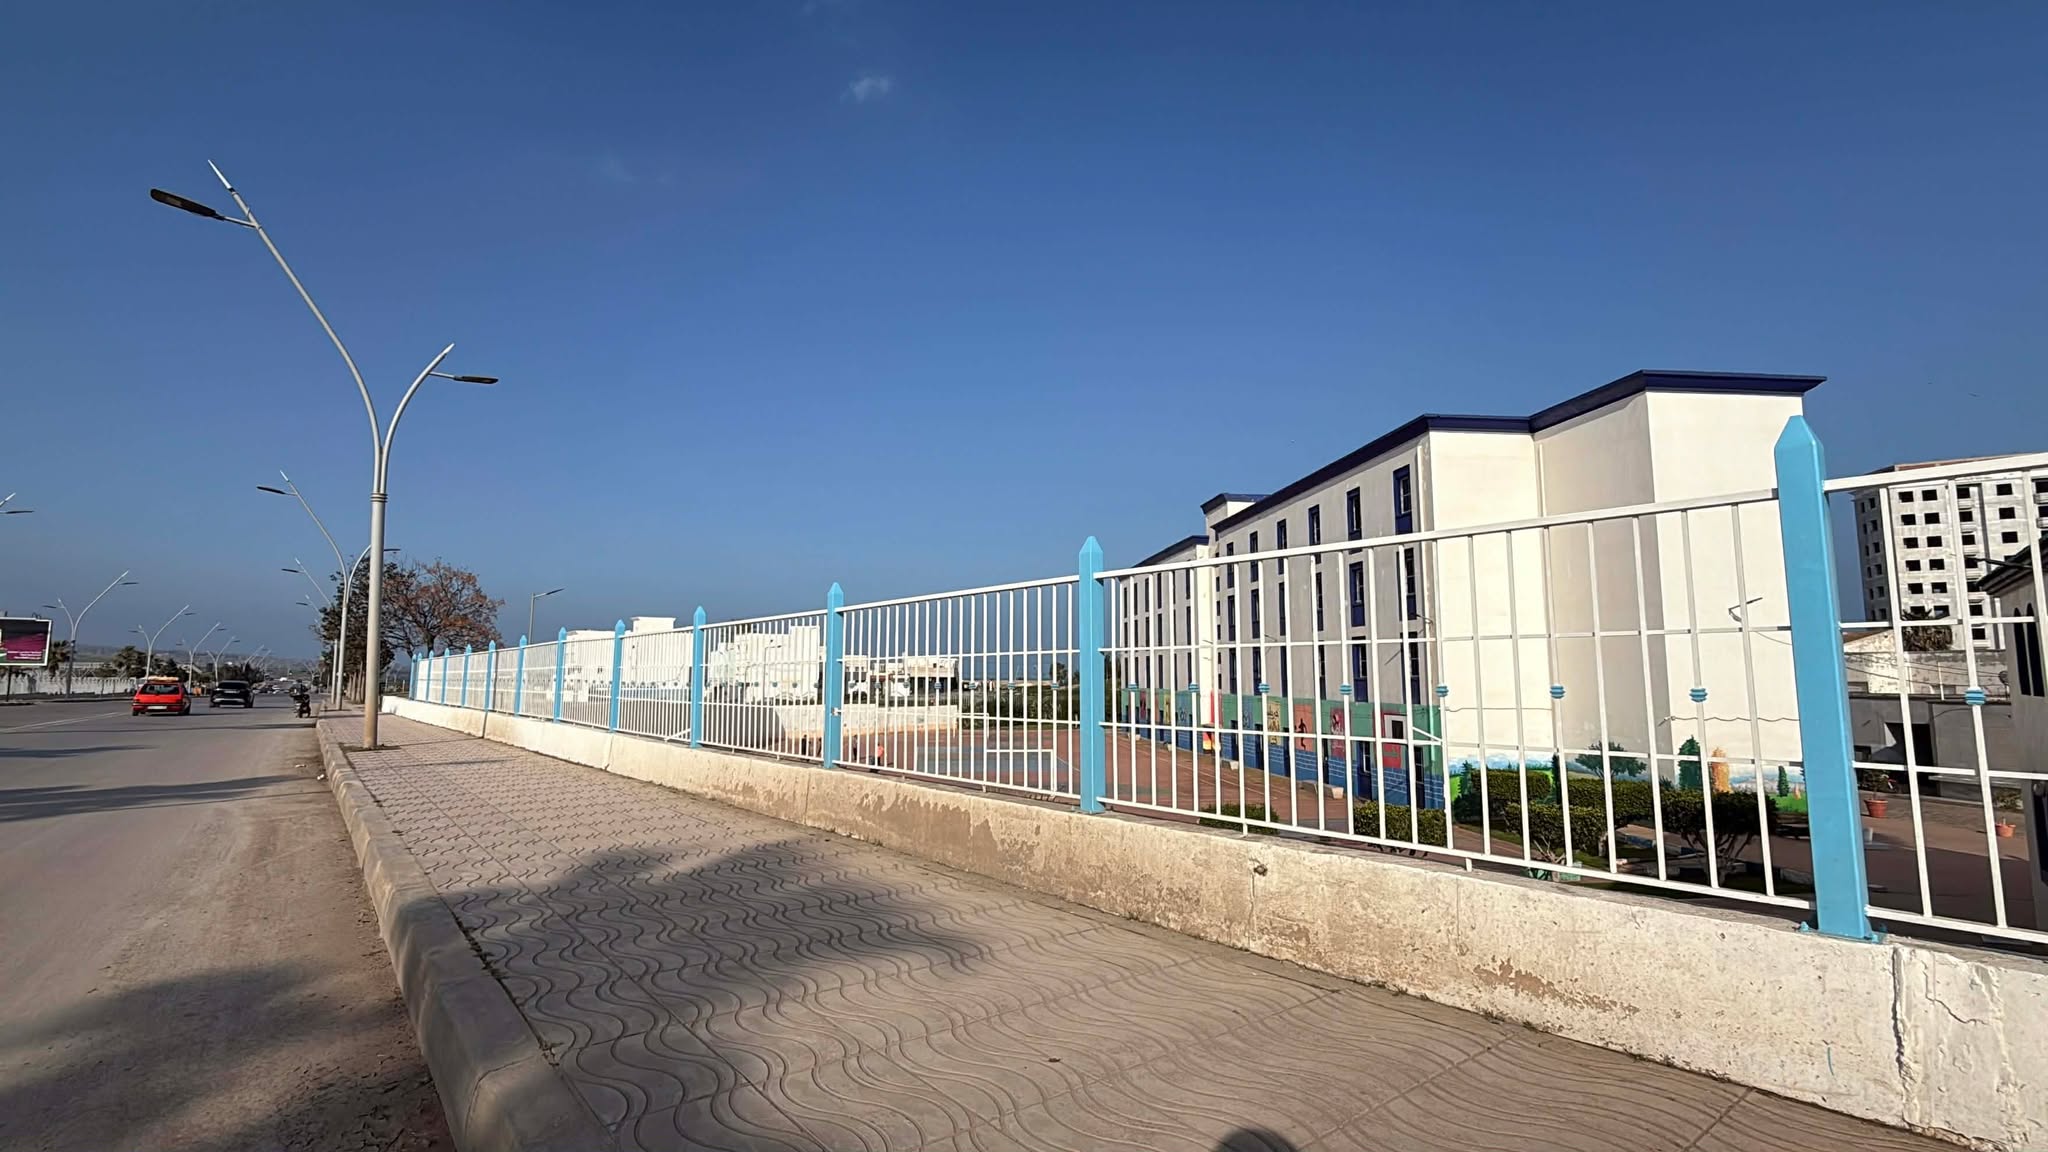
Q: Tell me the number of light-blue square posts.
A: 13